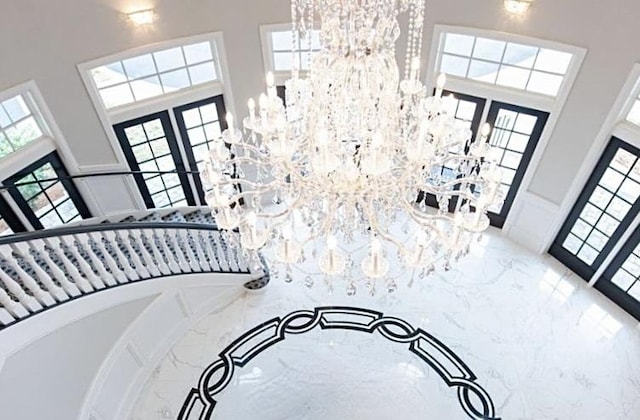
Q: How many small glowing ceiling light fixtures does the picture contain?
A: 2